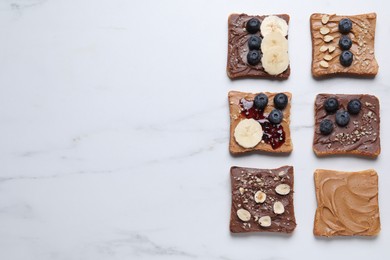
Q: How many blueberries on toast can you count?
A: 13